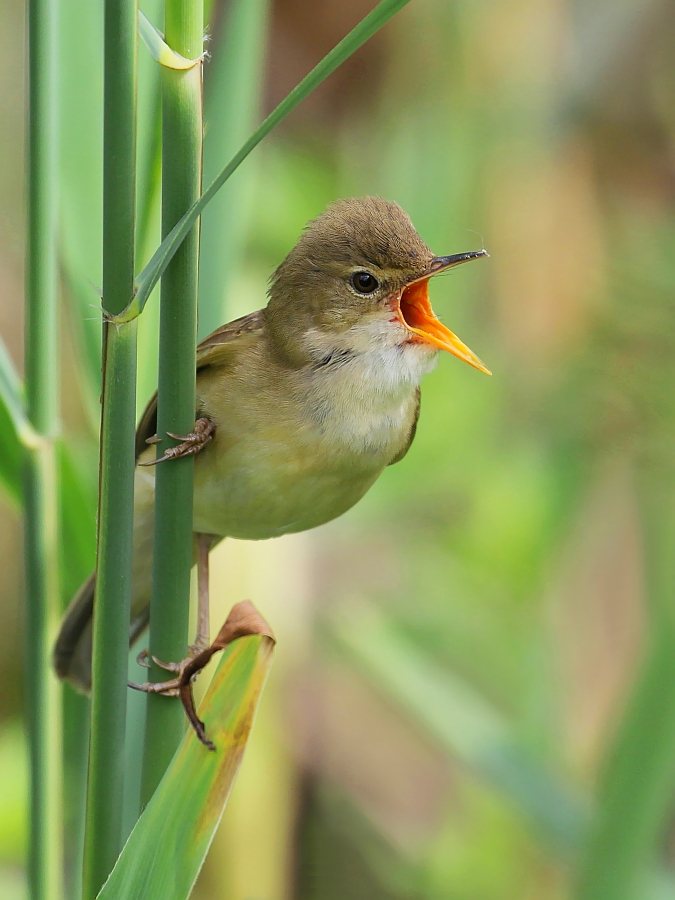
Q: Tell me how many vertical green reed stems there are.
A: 3